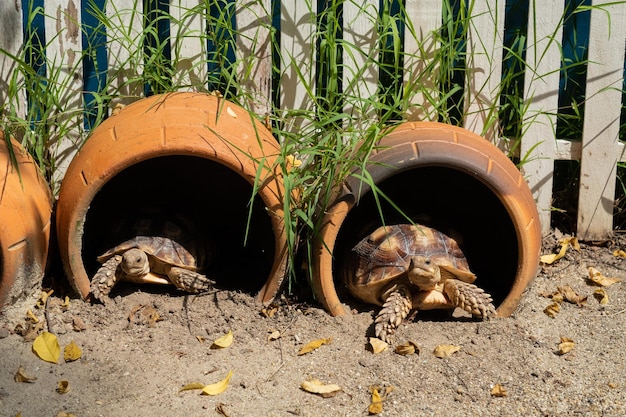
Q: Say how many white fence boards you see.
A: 11